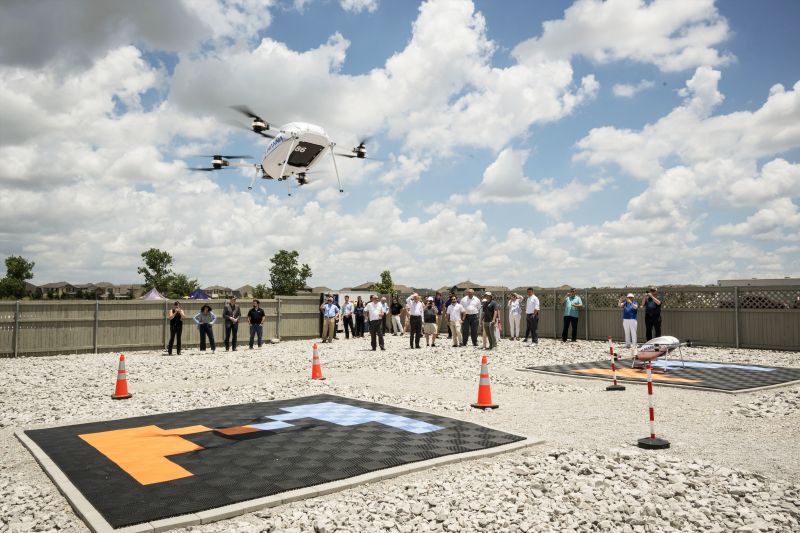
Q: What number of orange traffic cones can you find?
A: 3